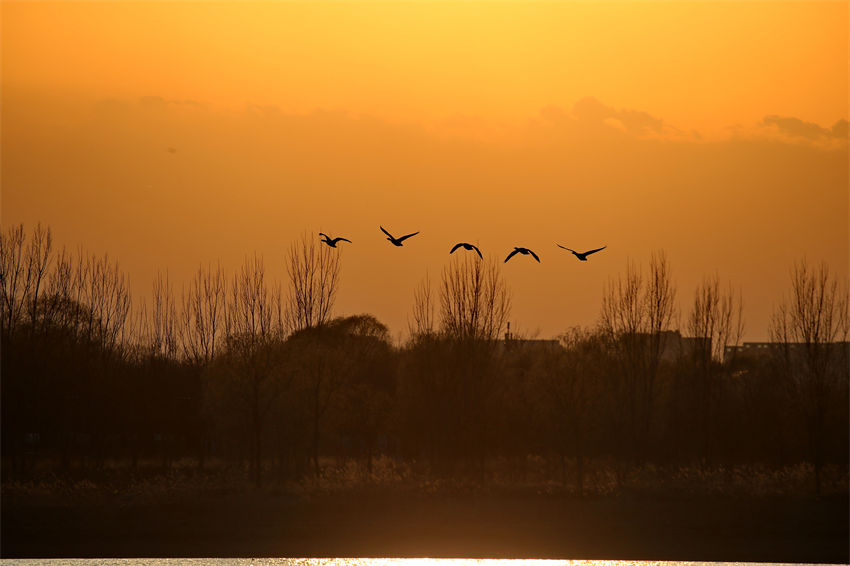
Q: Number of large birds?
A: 5